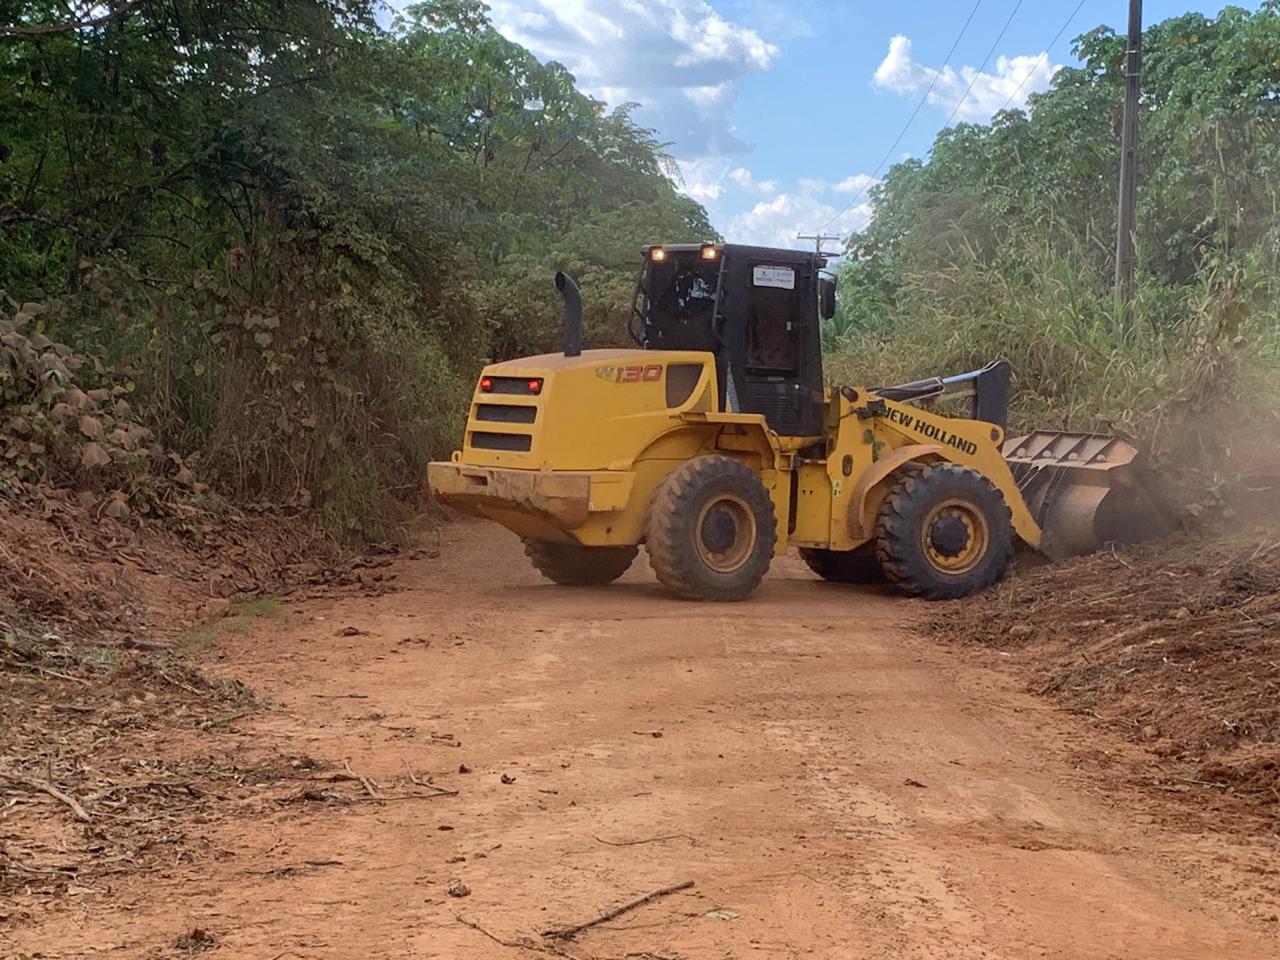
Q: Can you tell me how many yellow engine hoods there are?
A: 1